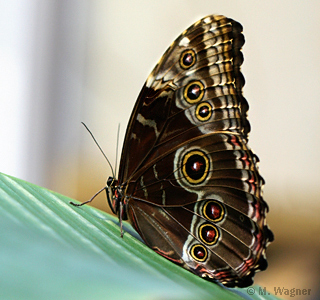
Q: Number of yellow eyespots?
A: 7